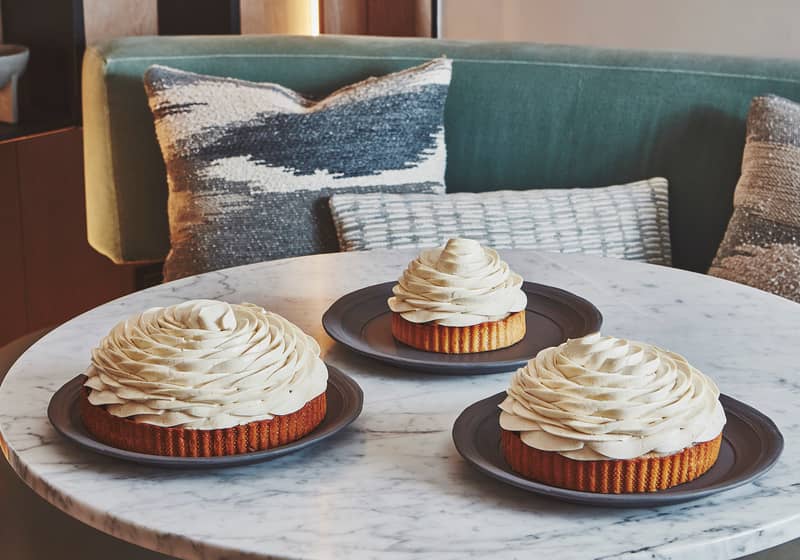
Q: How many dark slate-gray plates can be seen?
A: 3